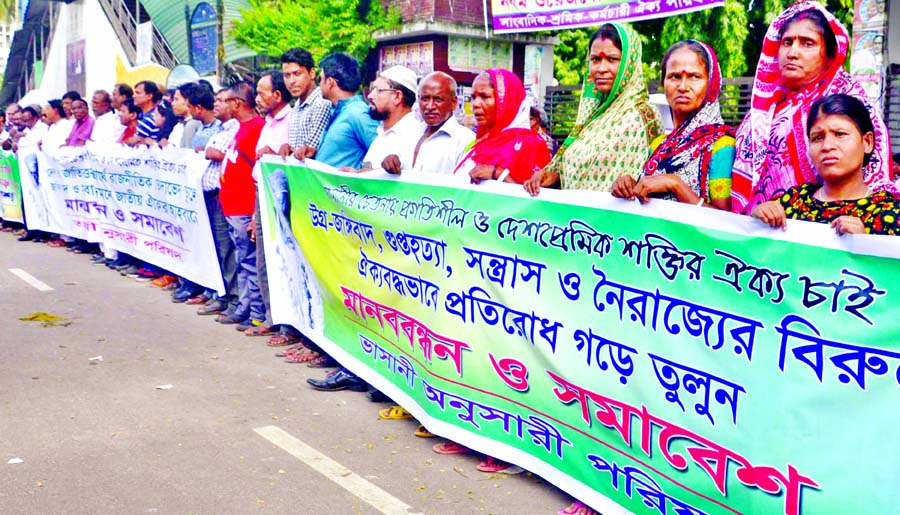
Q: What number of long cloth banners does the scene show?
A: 4